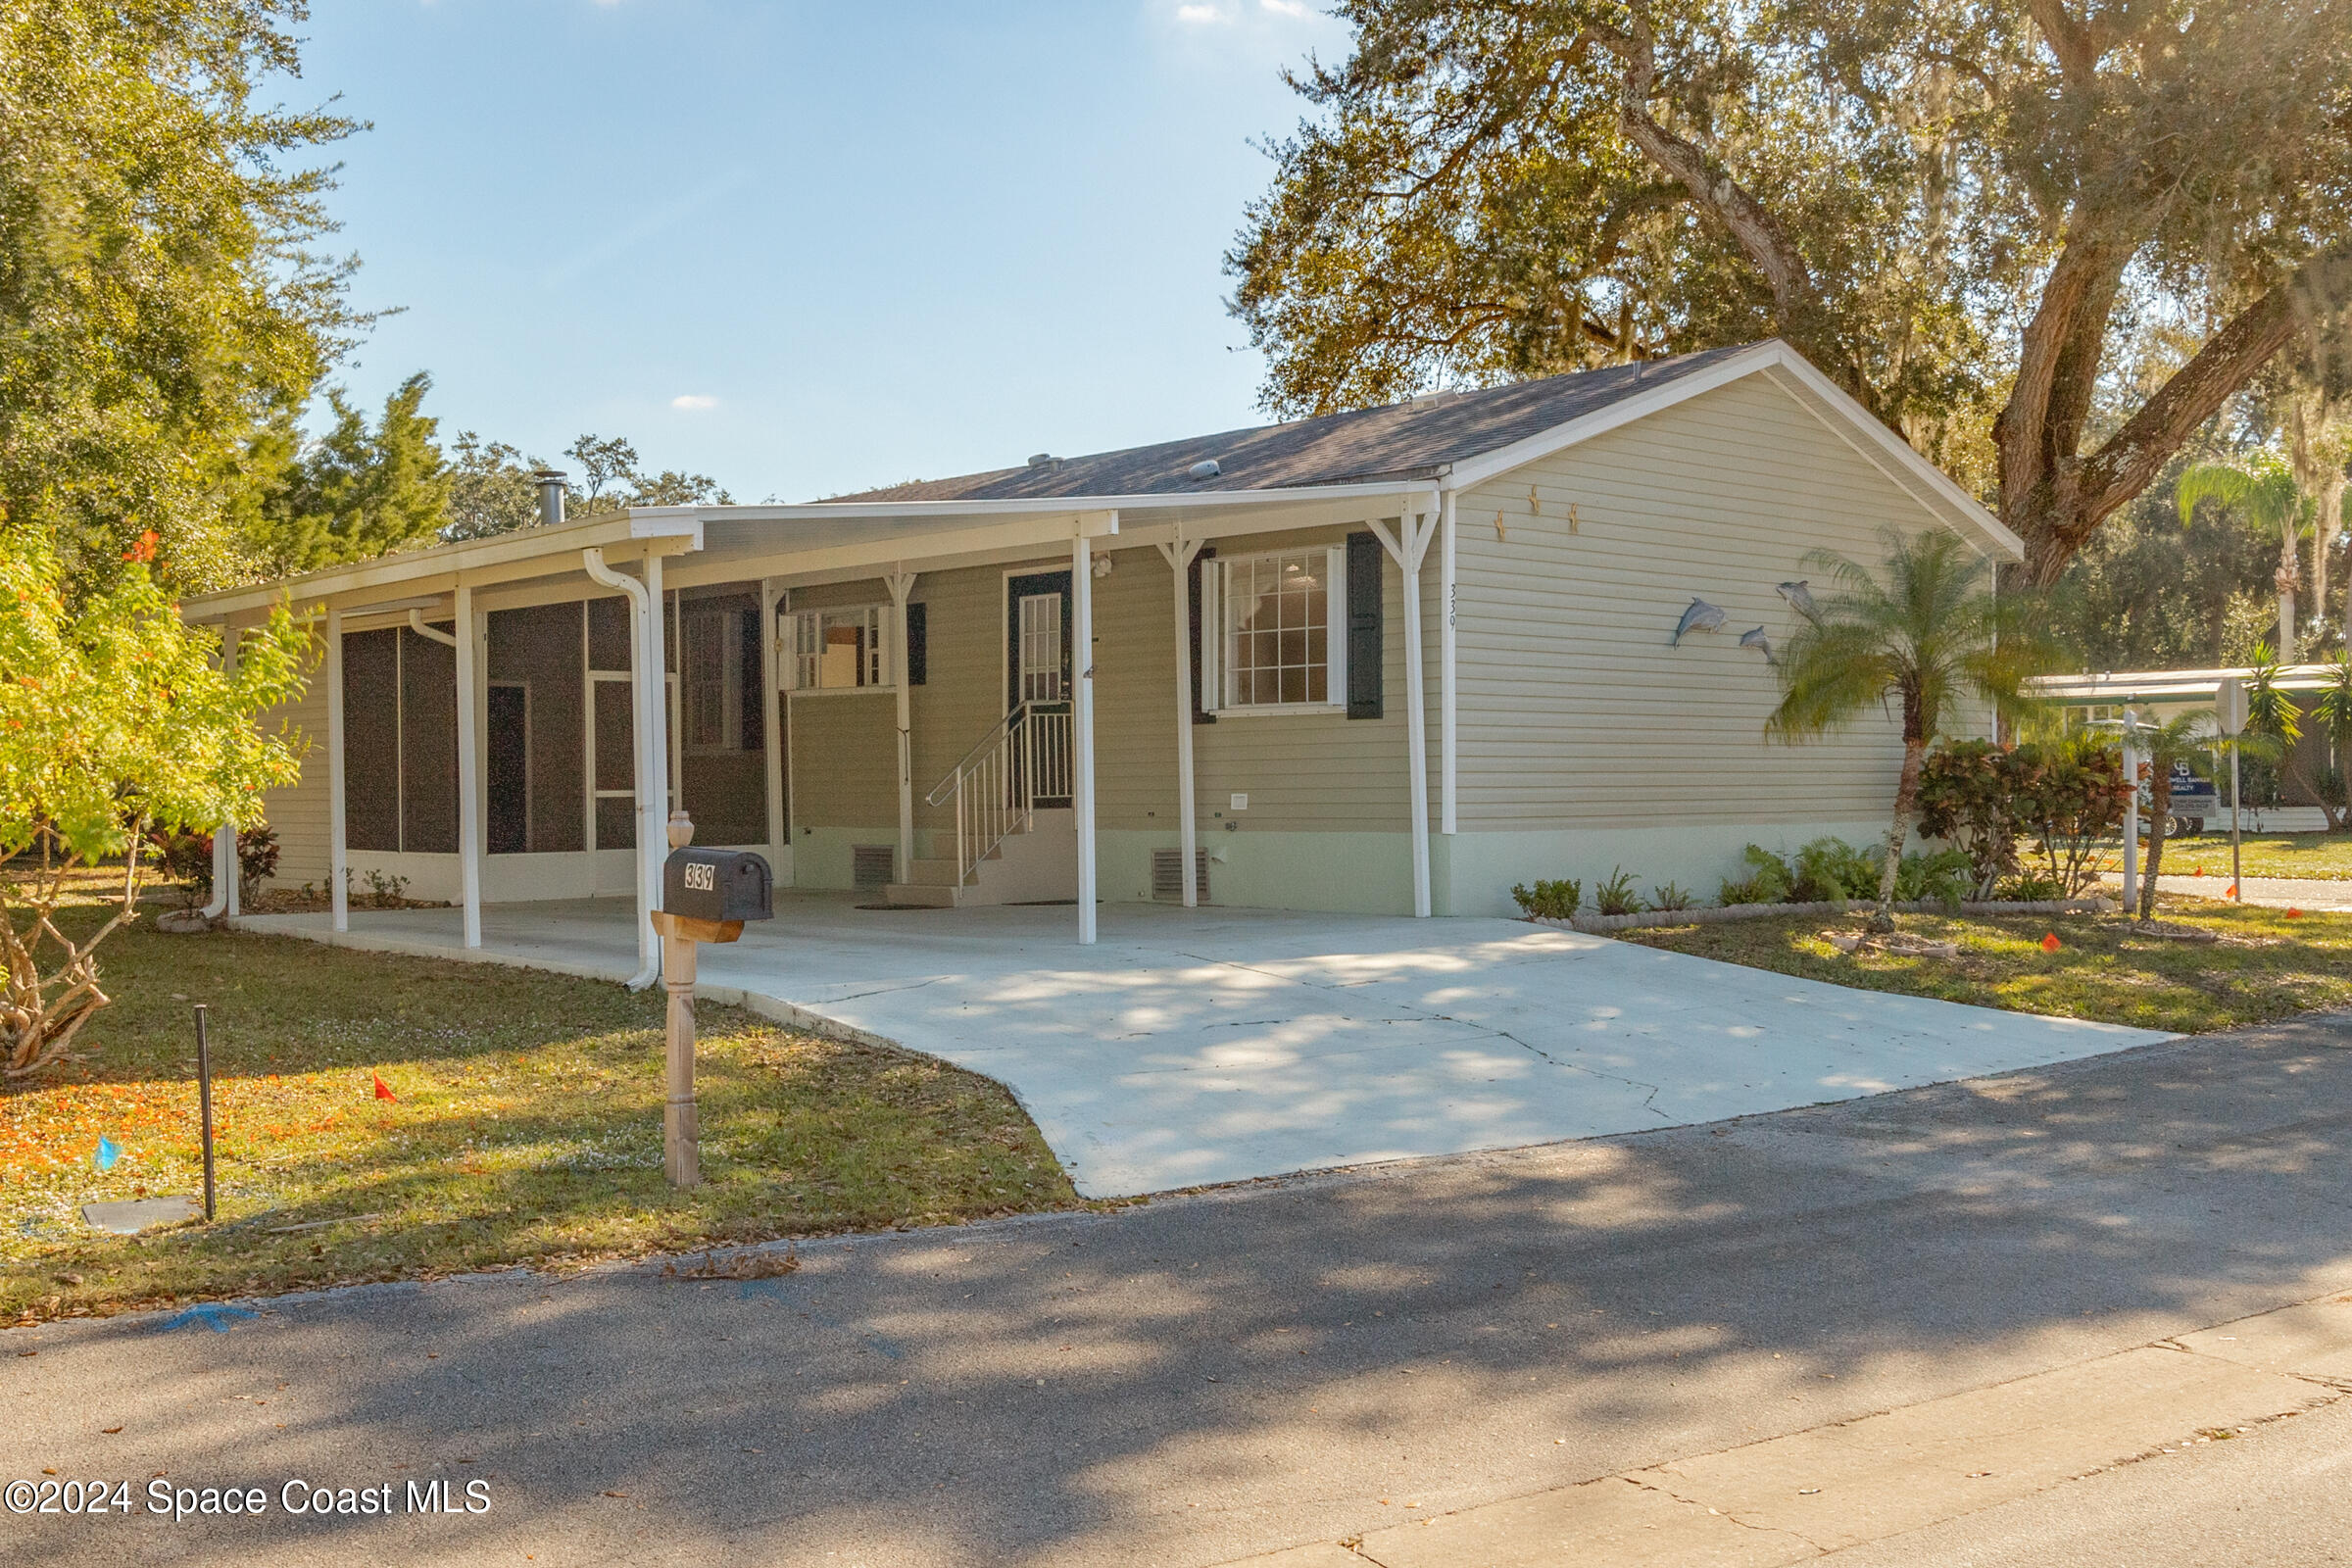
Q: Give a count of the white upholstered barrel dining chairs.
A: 0